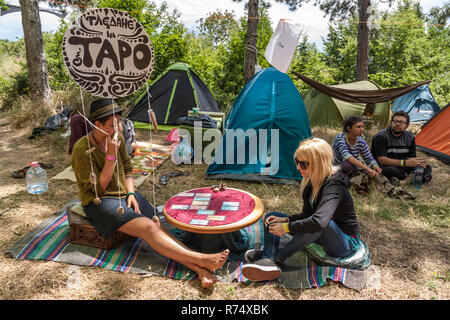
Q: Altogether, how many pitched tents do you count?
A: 5